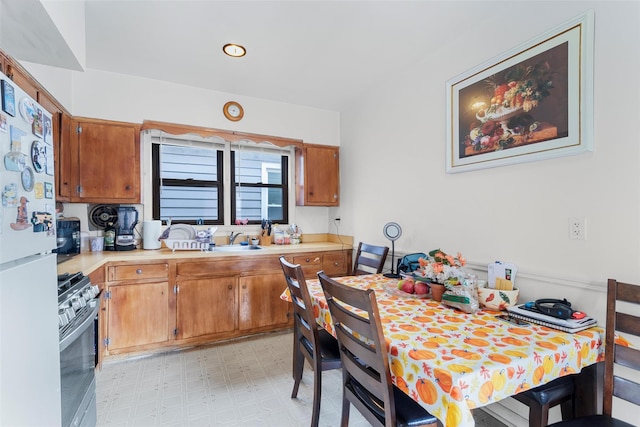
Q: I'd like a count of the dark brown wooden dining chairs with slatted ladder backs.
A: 4